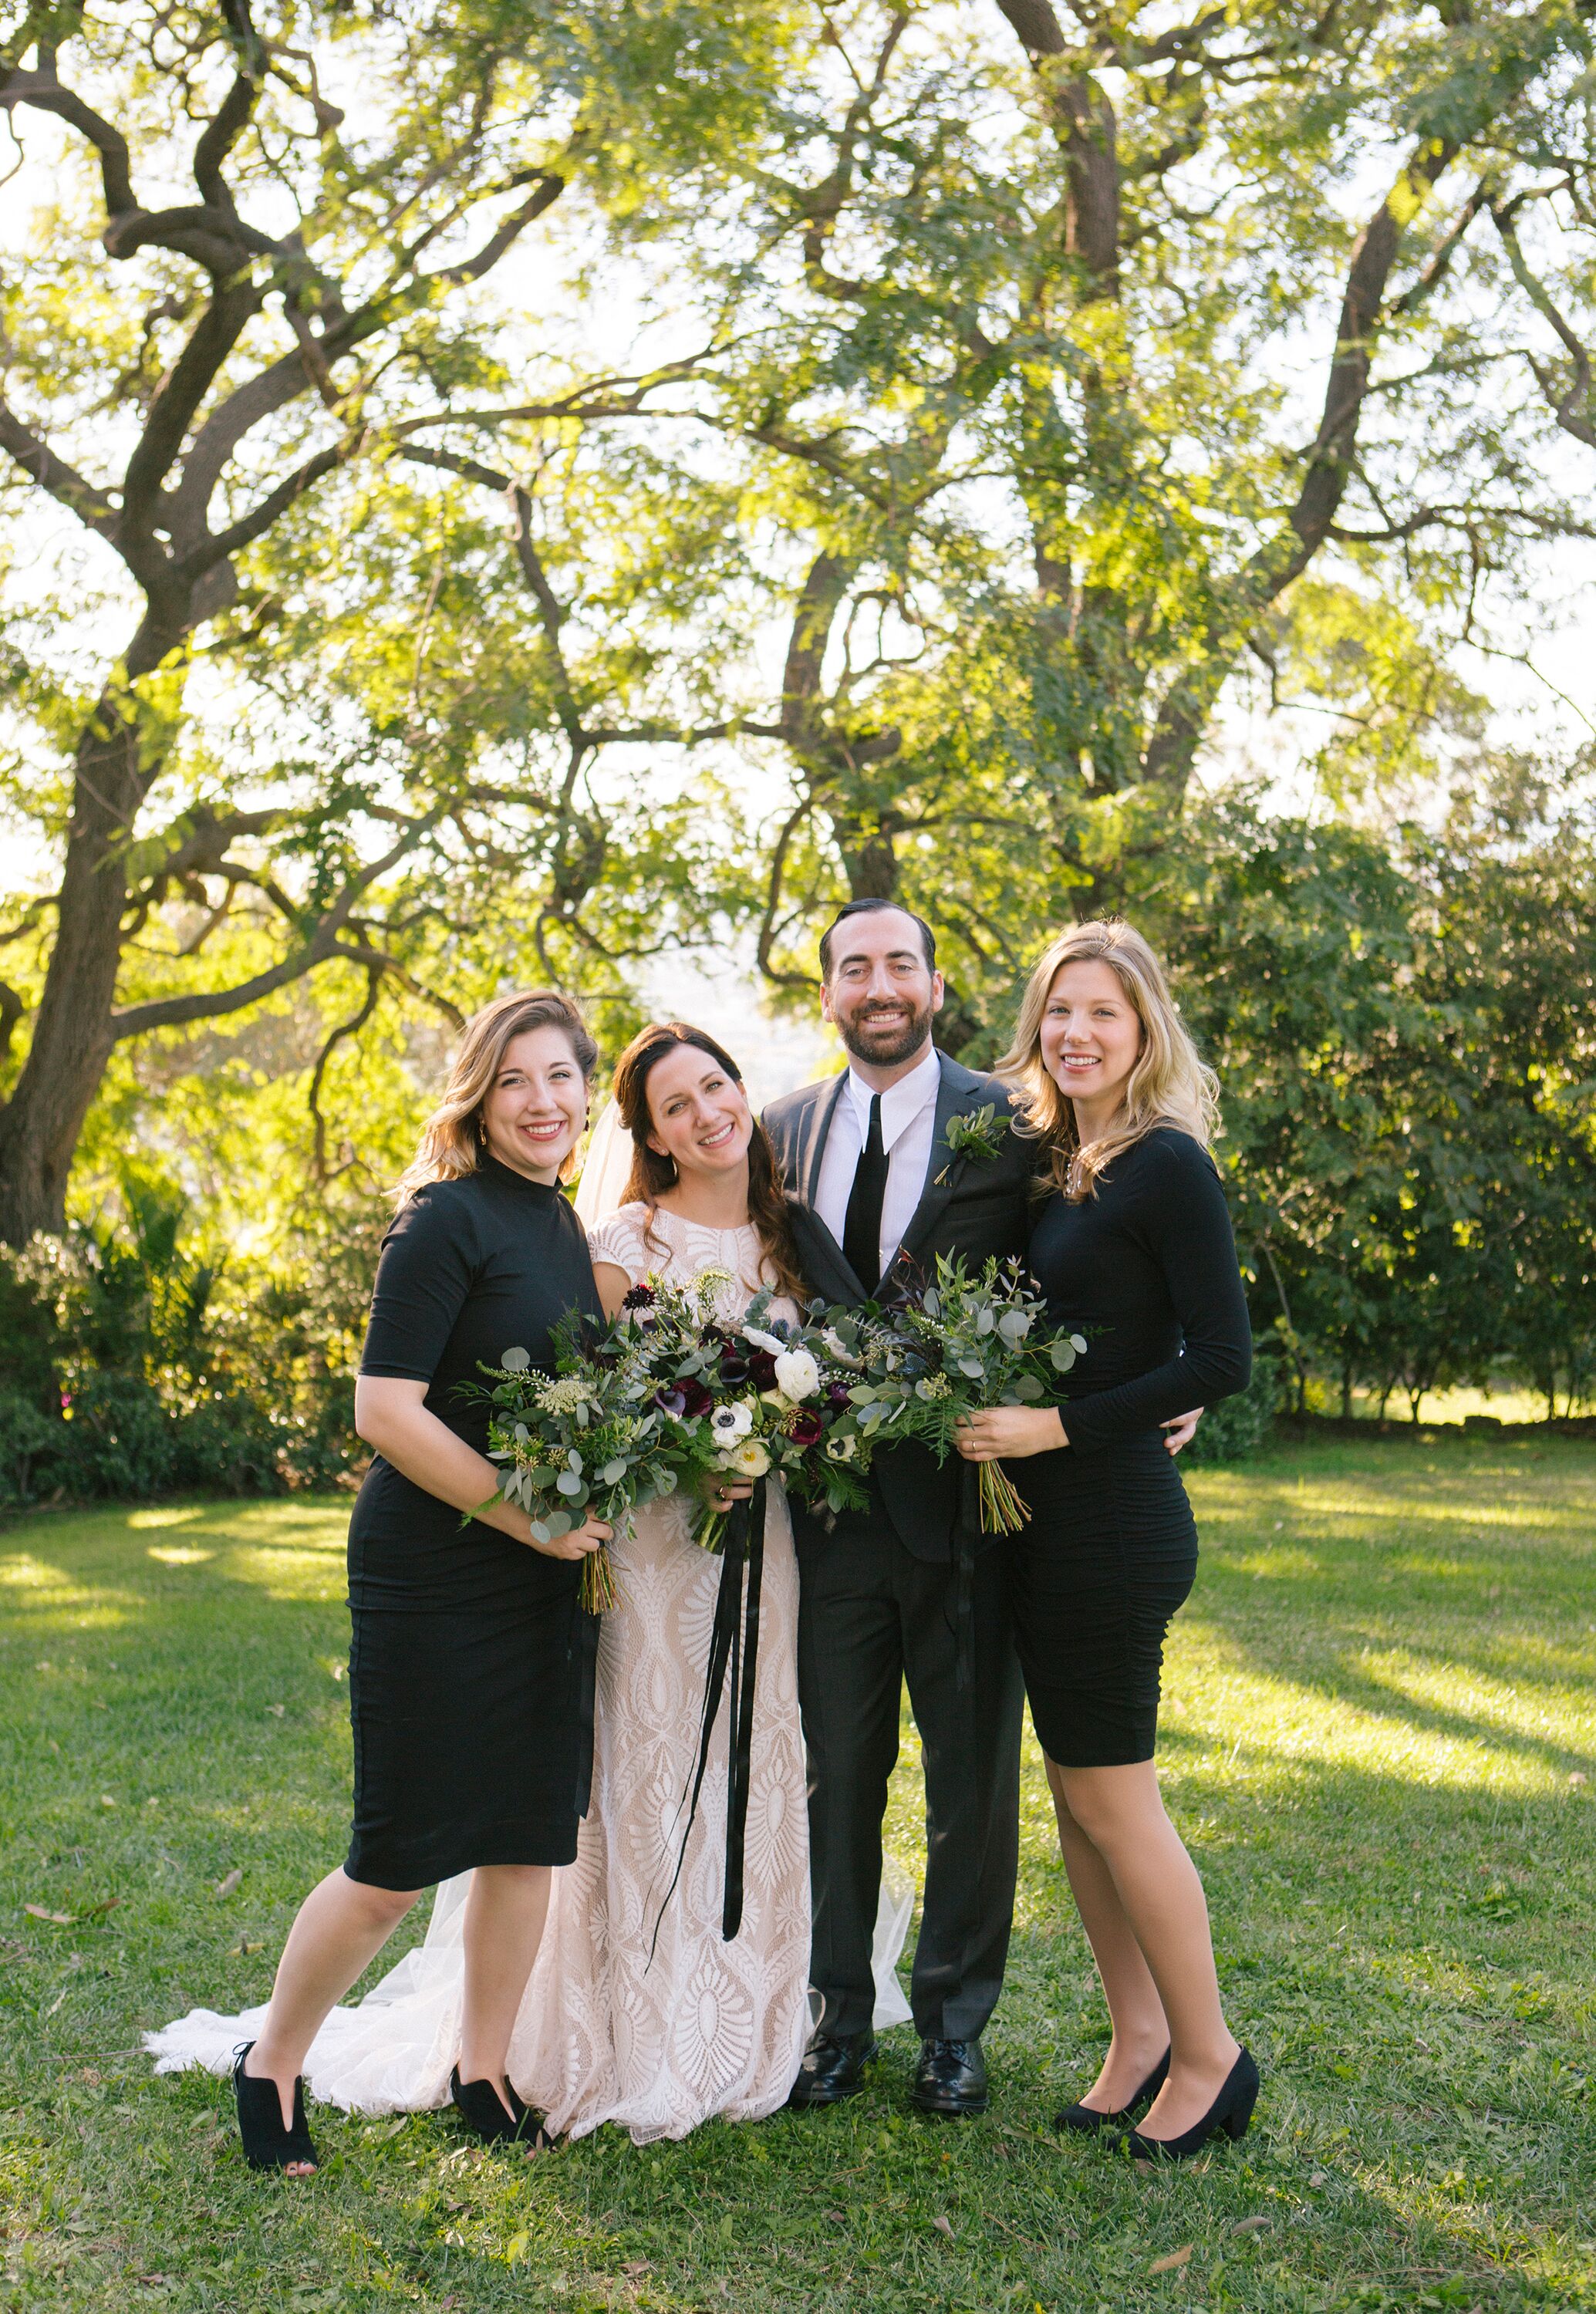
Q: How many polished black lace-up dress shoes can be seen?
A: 2